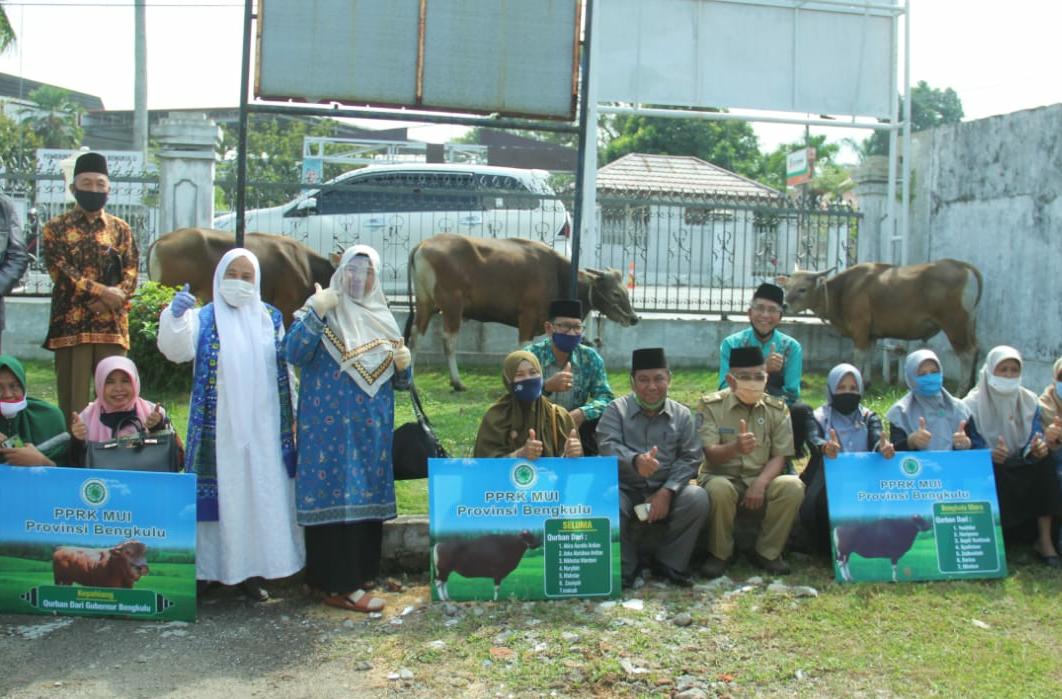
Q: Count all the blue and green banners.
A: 3